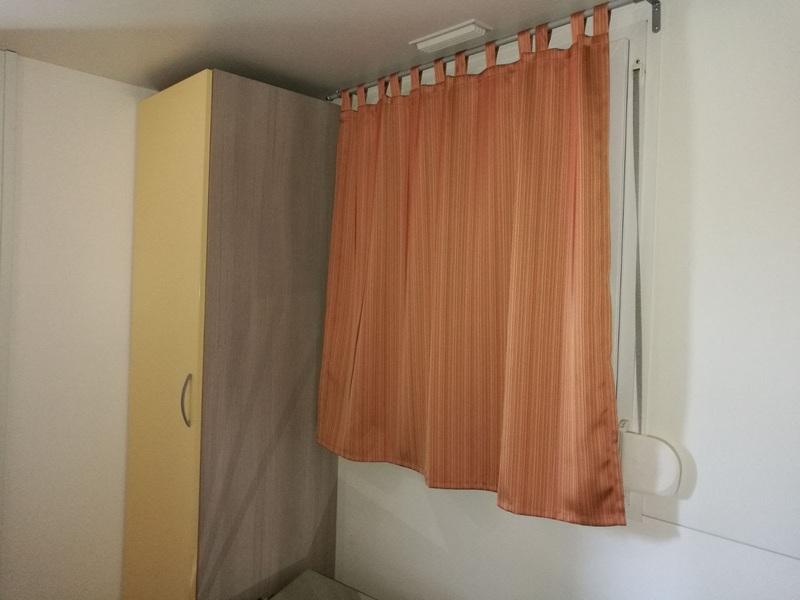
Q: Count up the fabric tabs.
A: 12